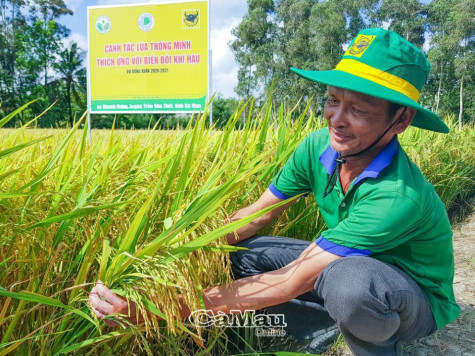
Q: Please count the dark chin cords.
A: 1